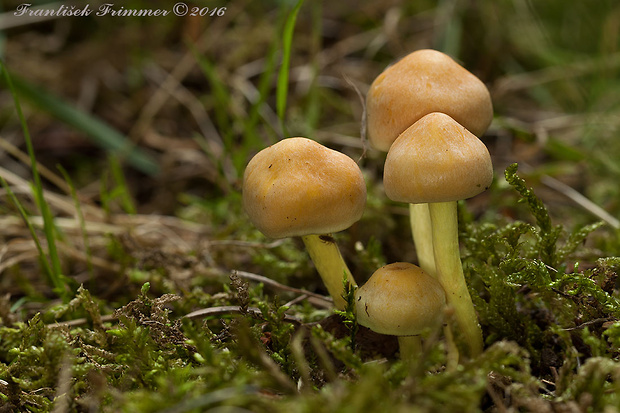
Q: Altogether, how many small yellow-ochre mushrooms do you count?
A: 4